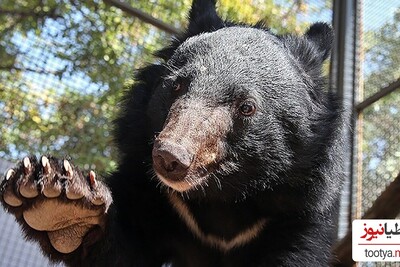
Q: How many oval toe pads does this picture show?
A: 5